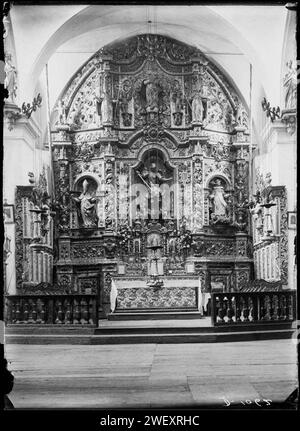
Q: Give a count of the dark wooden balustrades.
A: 2